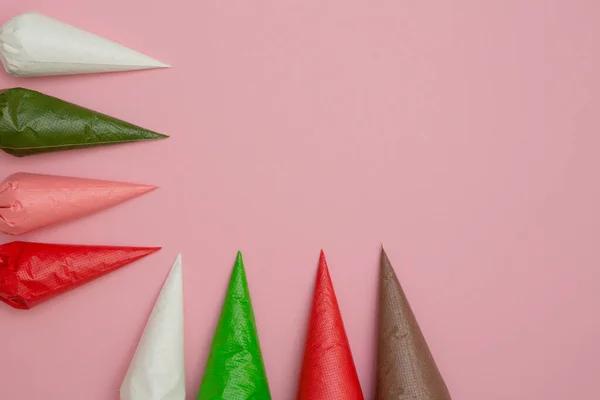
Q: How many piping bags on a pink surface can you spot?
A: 8